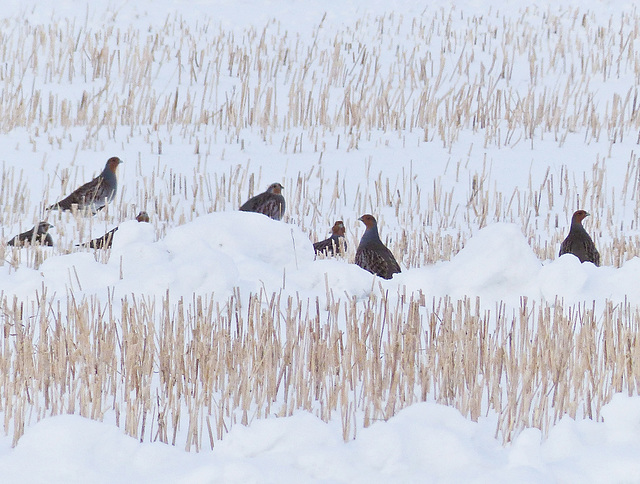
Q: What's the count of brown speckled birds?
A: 7